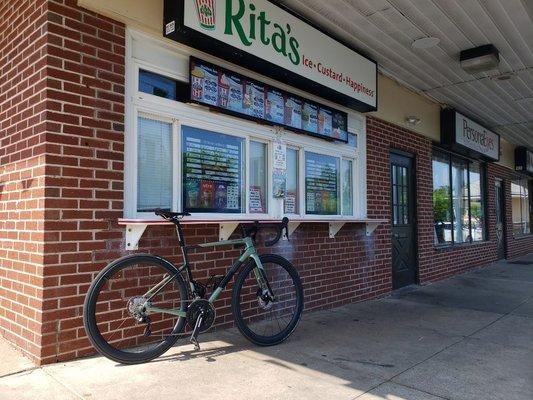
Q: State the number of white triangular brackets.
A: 5